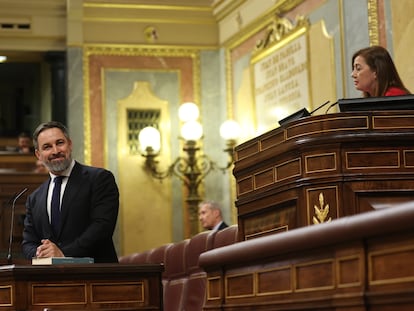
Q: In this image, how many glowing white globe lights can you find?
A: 4